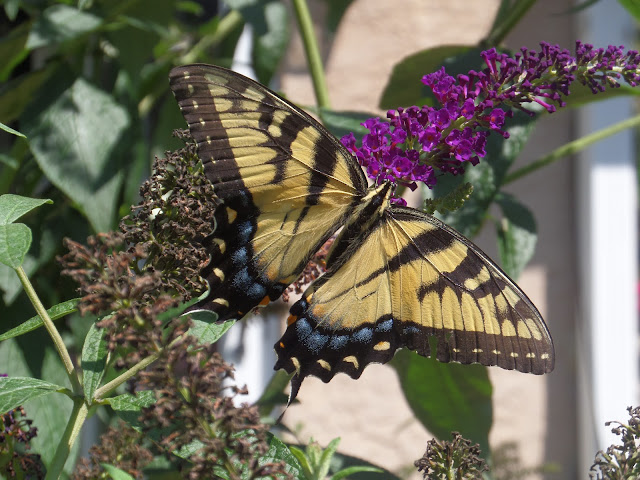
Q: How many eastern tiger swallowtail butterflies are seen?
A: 1